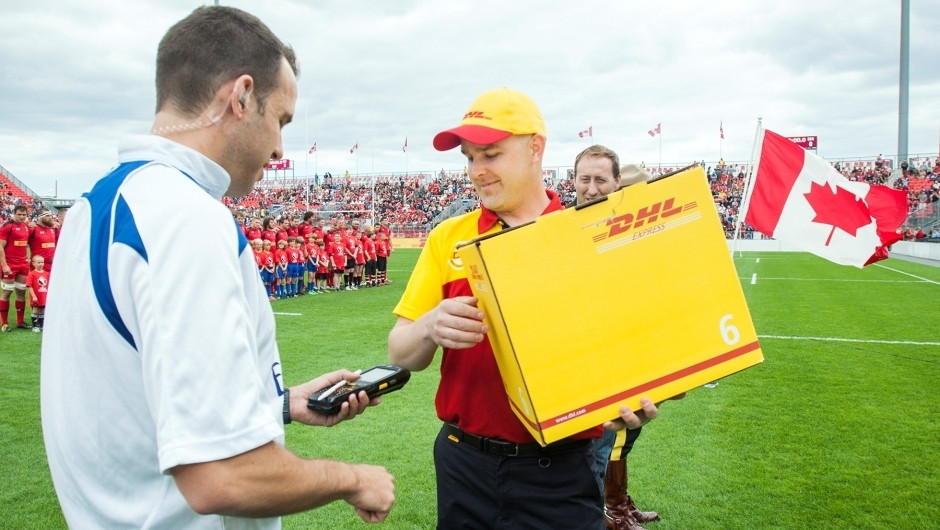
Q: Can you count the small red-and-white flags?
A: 6